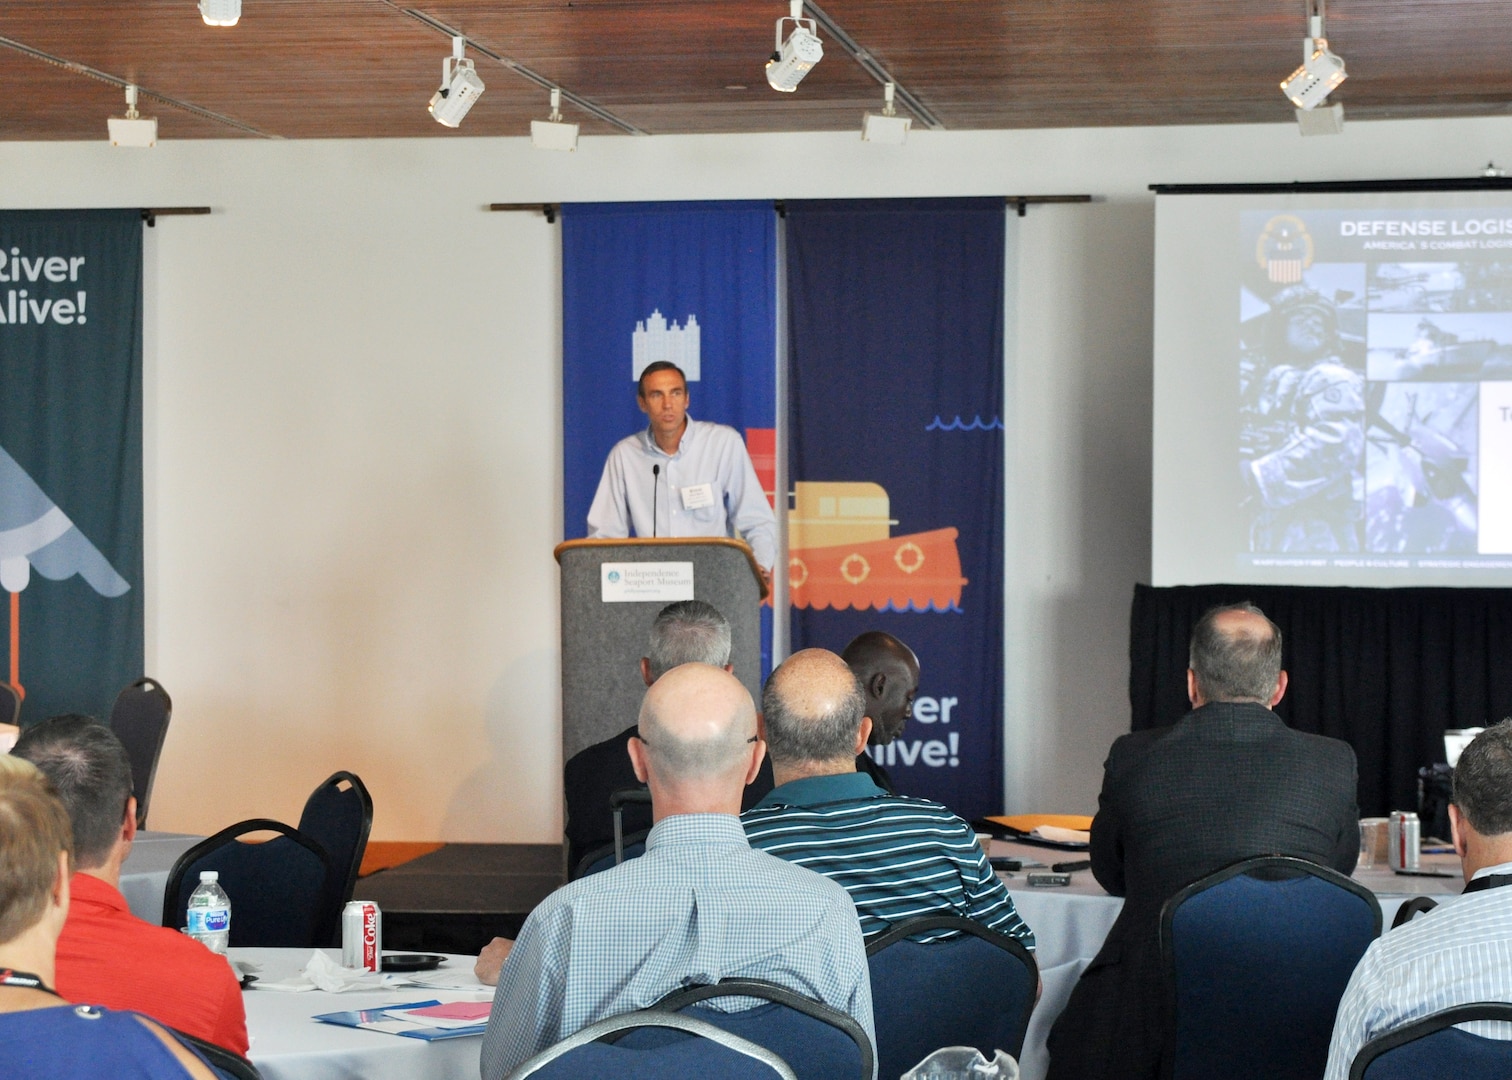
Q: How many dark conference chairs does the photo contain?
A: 12